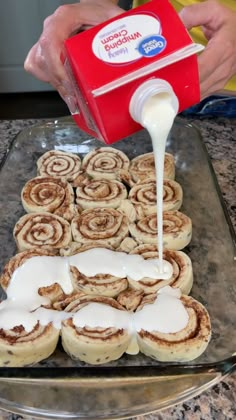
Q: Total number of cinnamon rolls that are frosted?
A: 6